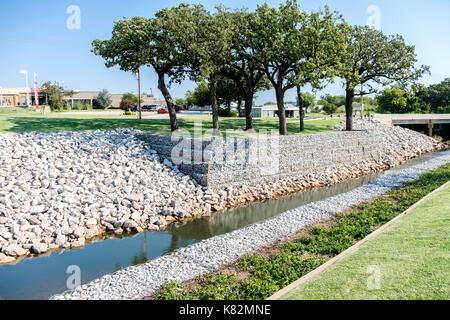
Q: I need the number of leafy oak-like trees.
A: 6